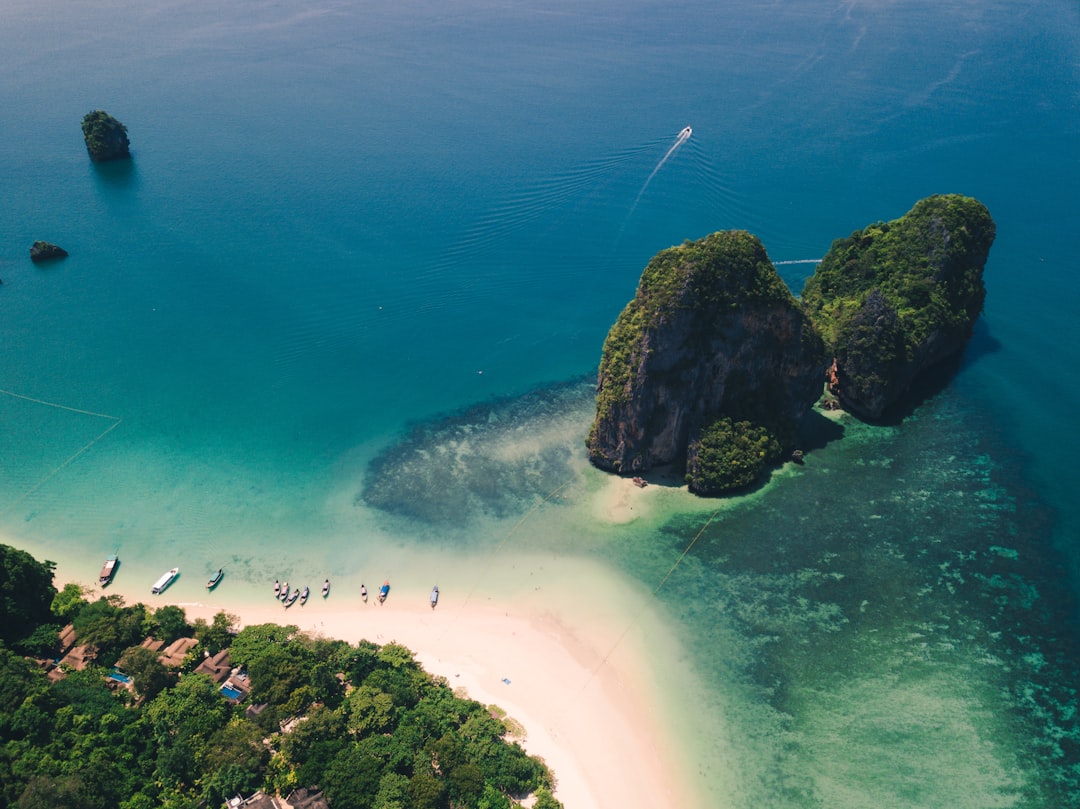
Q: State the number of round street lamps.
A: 0